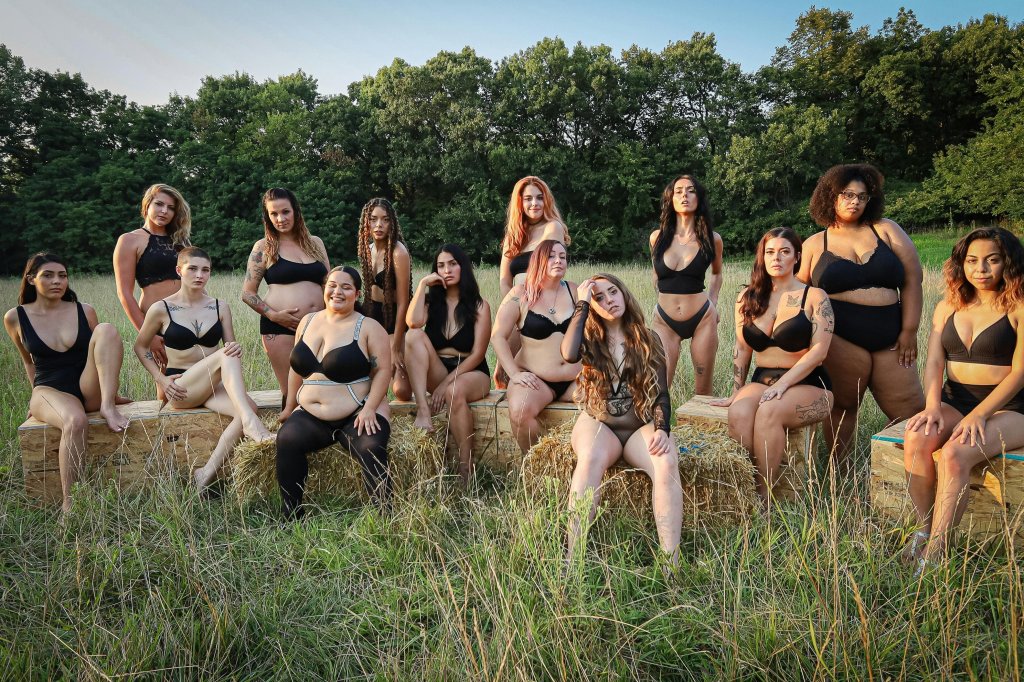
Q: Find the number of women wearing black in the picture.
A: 14